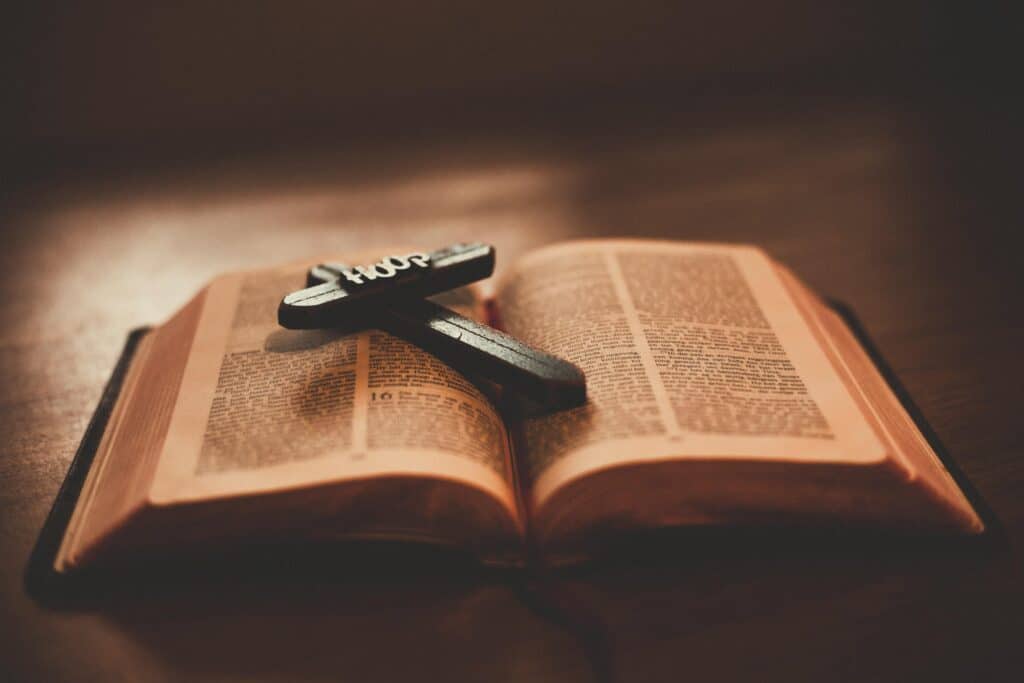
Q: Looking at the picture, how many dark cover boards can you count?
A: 2